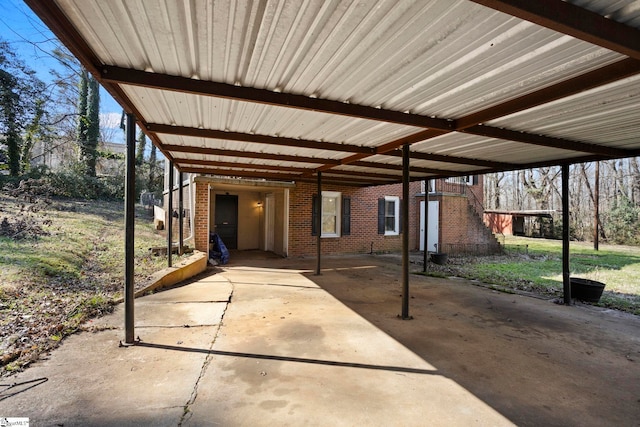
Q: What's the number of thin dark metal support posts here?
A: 7